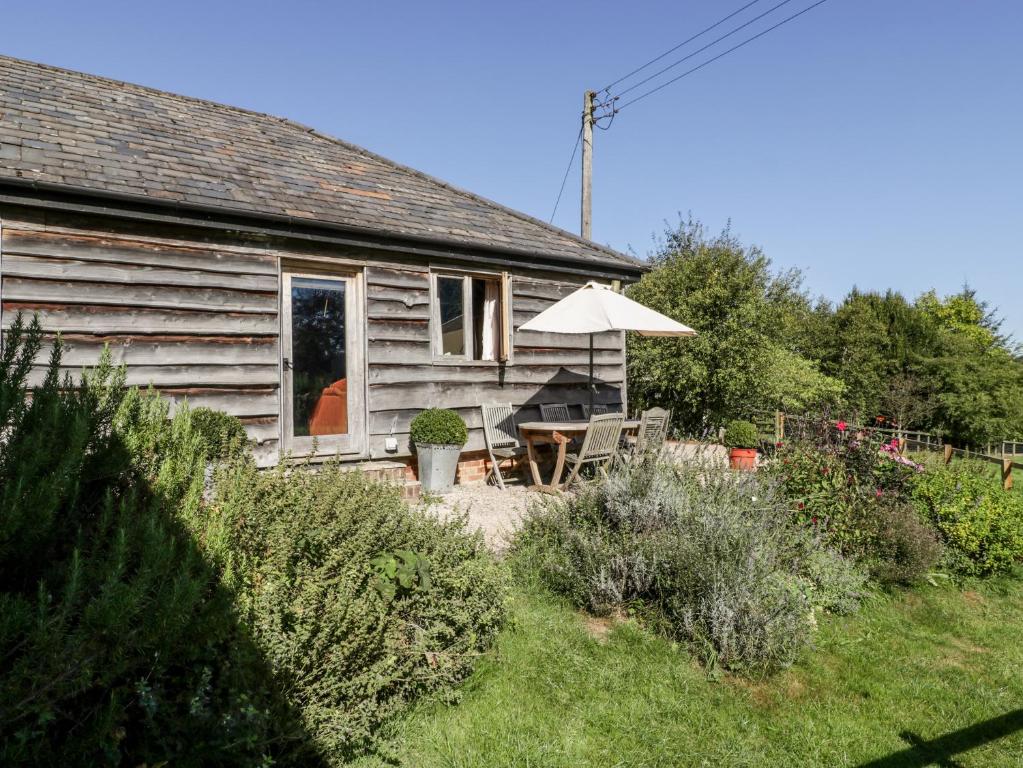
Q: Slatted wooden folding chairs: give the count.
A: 5